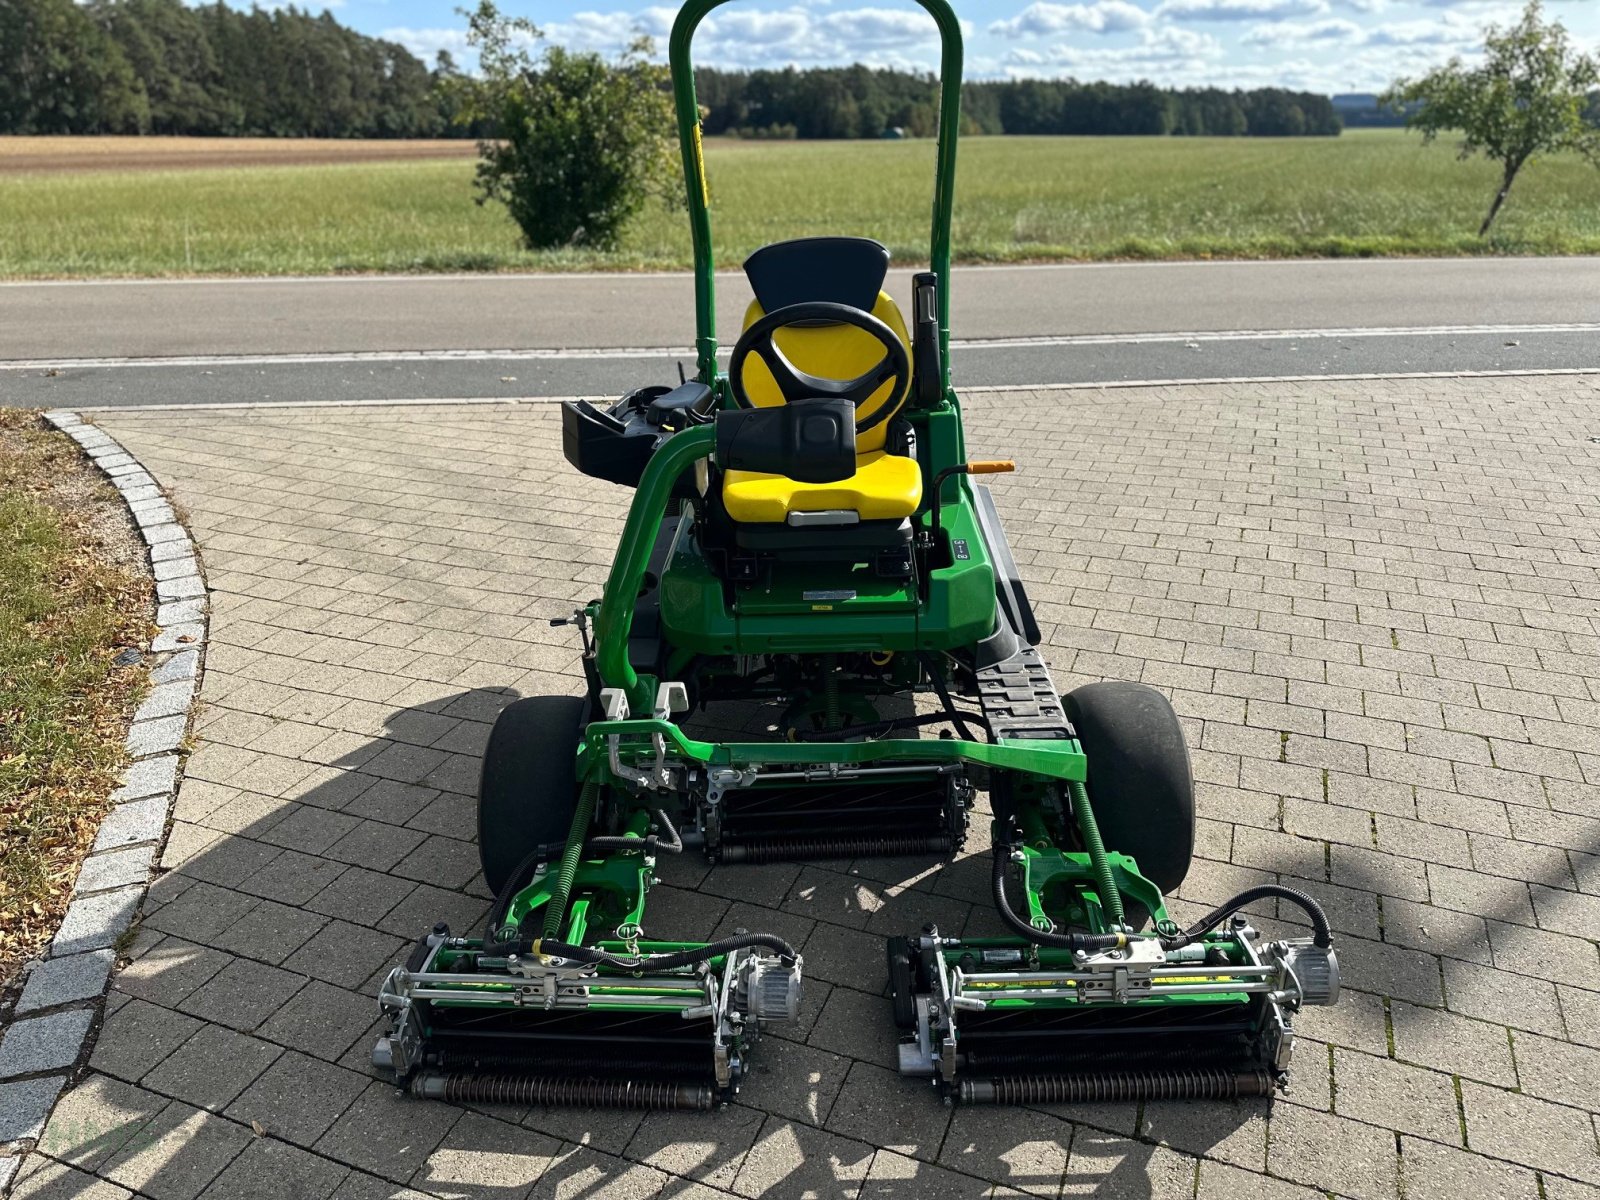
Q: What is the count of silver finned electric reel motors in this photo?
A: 2